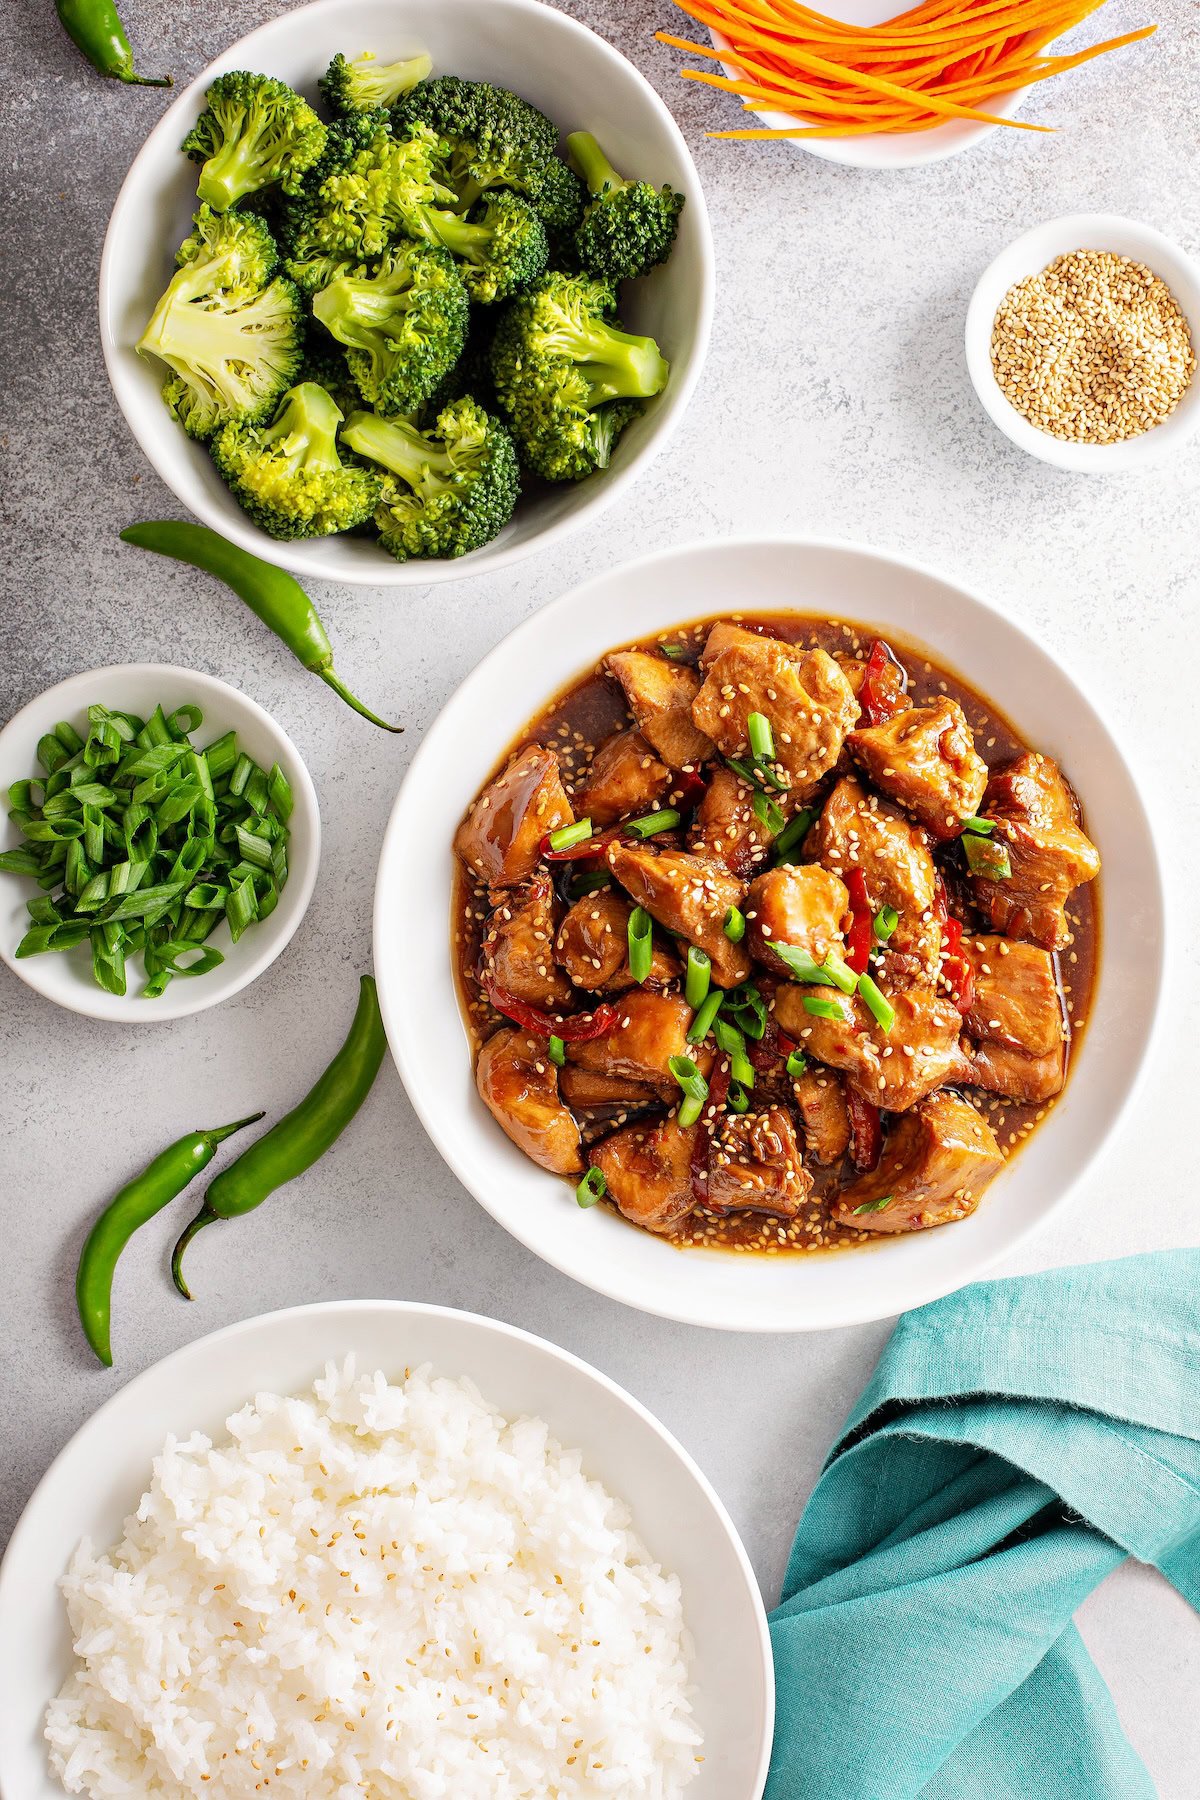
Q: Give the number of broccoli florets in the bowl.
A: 11